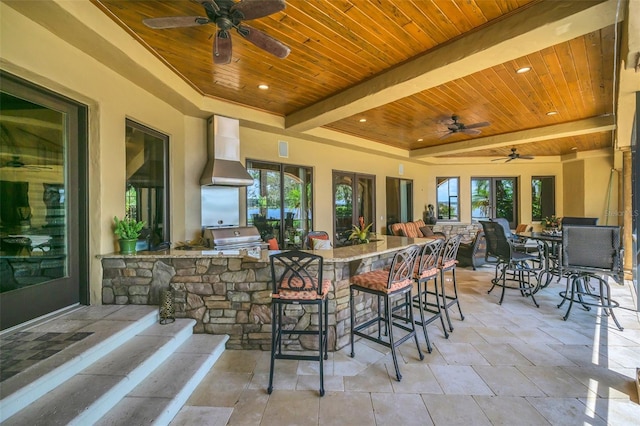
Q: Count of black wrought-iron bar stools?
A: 4